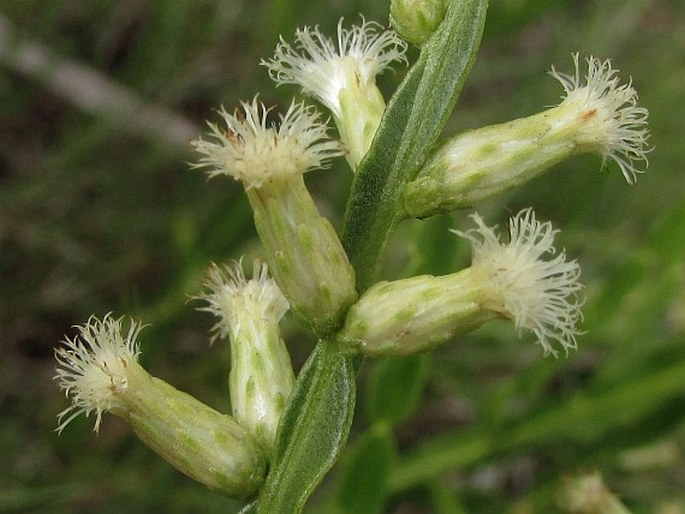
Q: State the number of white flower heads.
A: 6